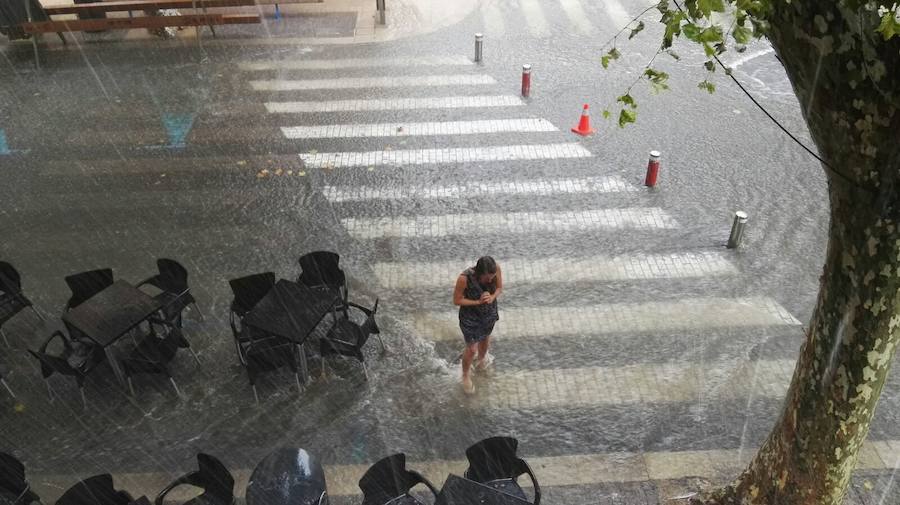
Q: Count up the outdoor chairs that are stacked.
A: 0